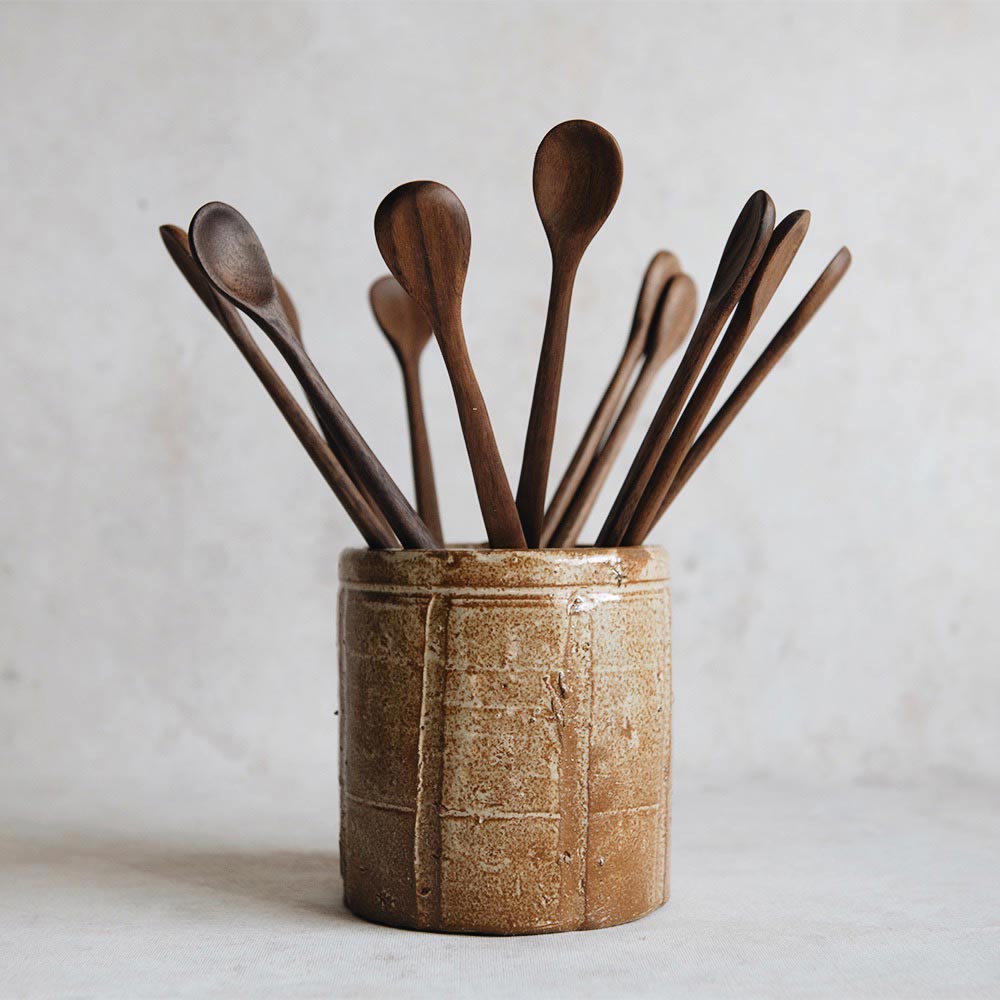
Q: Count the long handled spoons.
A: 11